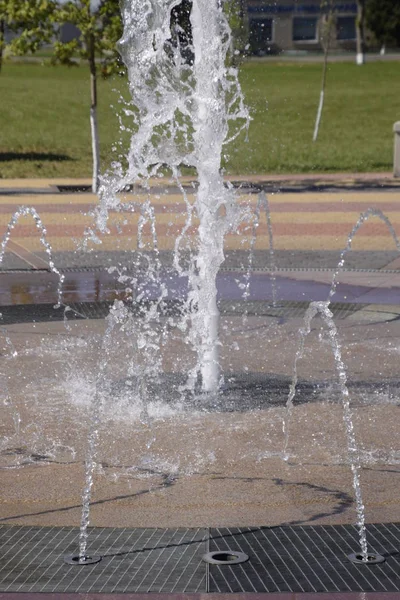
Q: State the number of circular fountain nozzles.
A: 3